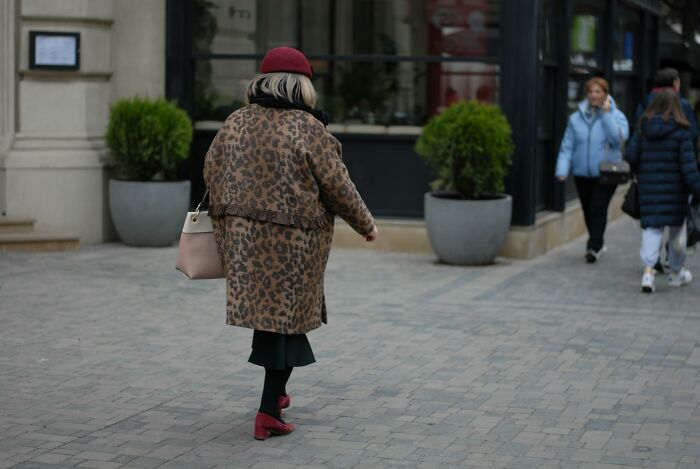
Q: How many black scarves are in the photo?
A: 1